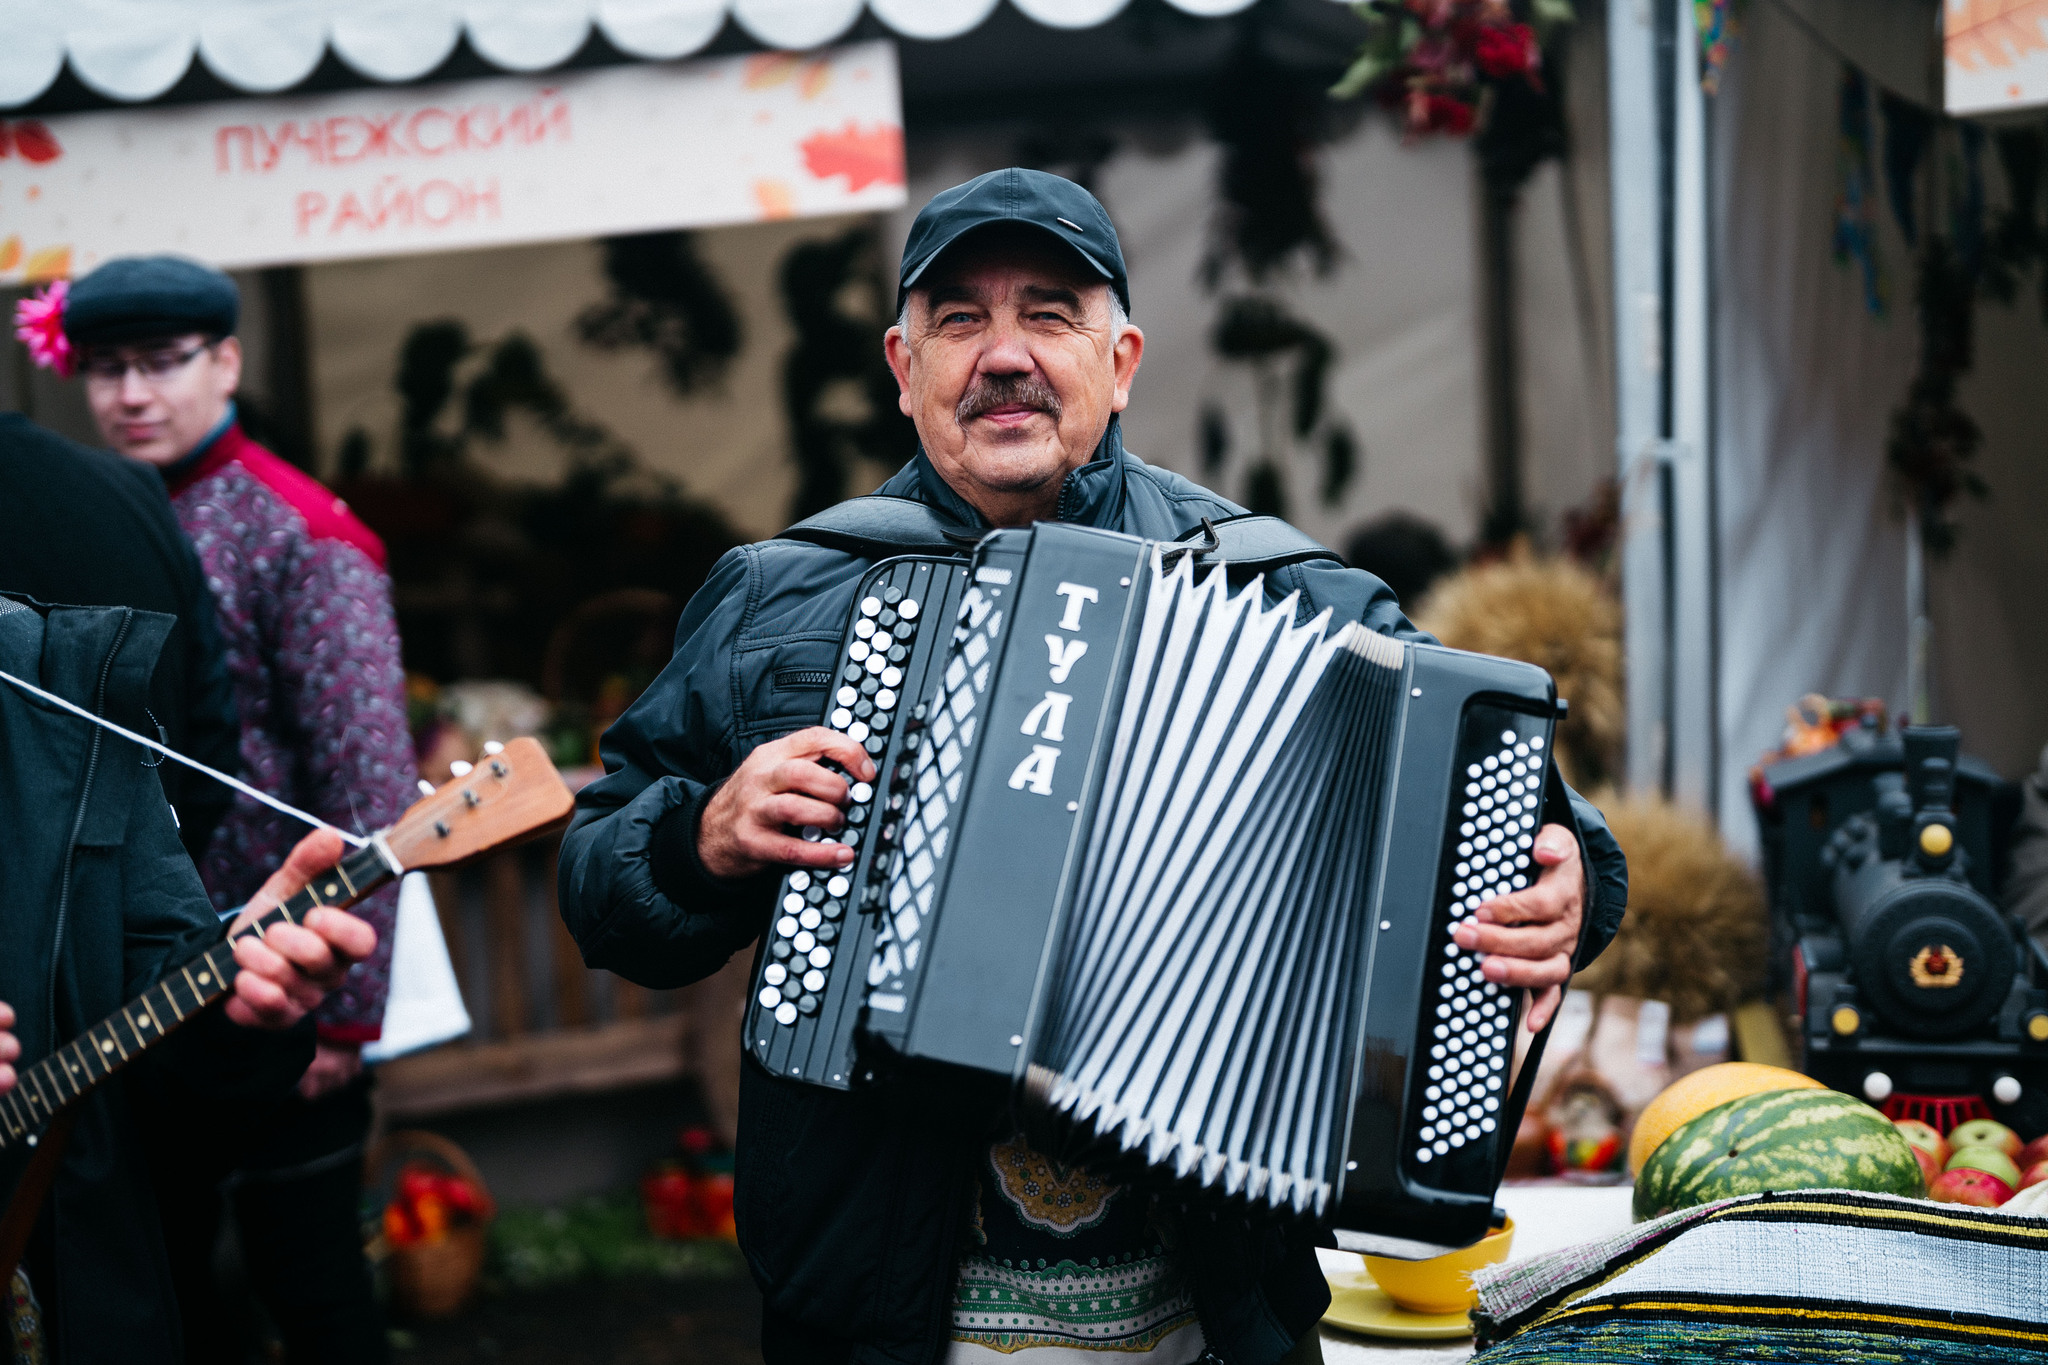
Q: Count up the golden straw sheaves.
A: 2